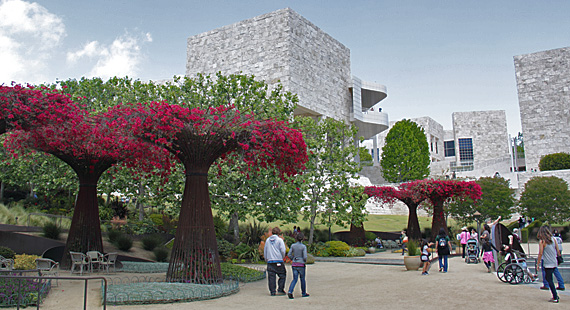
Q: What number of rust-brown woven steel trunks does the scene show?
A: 5